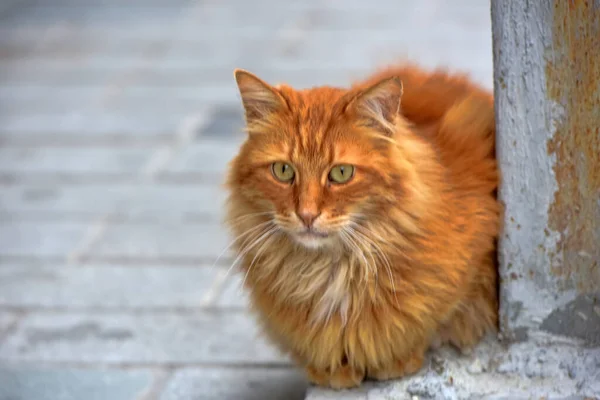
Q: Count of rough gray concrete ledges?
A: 1